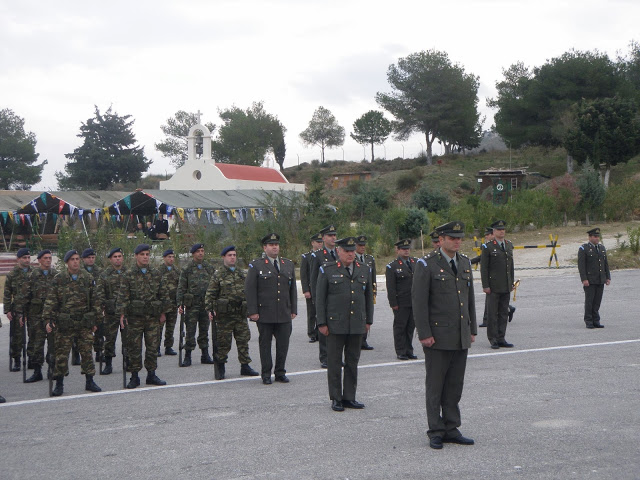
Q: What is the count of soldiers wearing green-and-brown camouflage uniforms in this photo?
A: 9